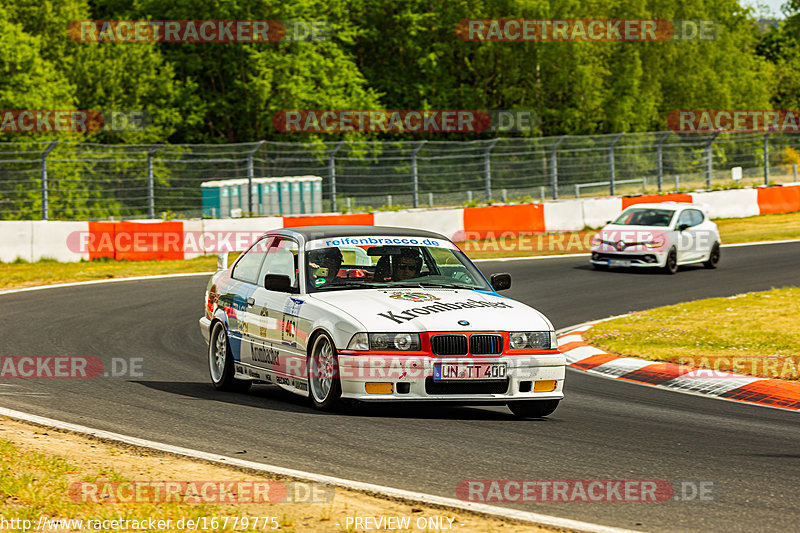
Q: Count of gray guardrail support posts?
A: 11